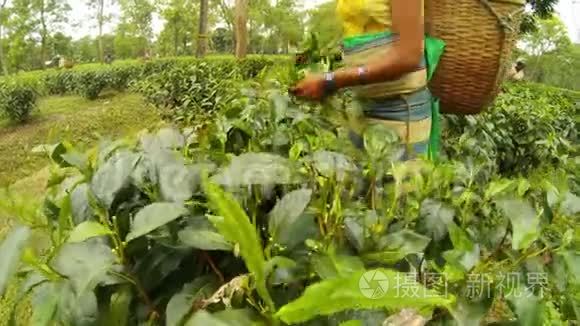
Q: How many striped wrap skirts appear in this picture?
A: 1